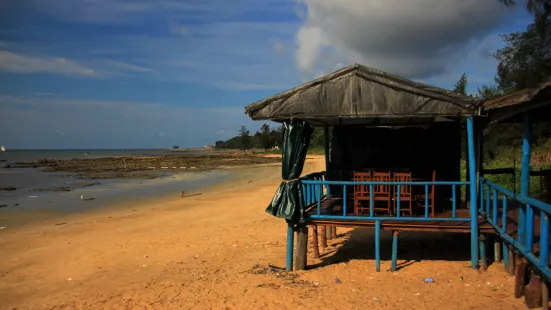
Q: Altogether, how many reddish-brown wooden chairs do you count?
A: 4